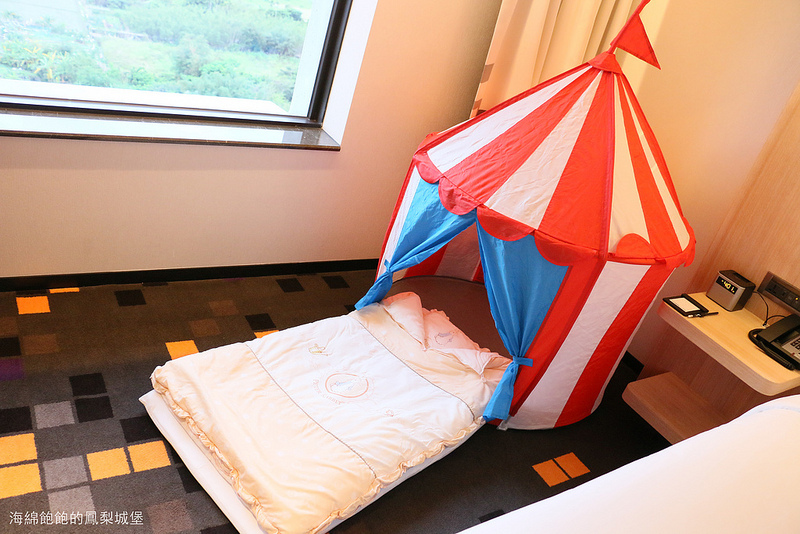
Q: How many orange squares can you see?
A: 10